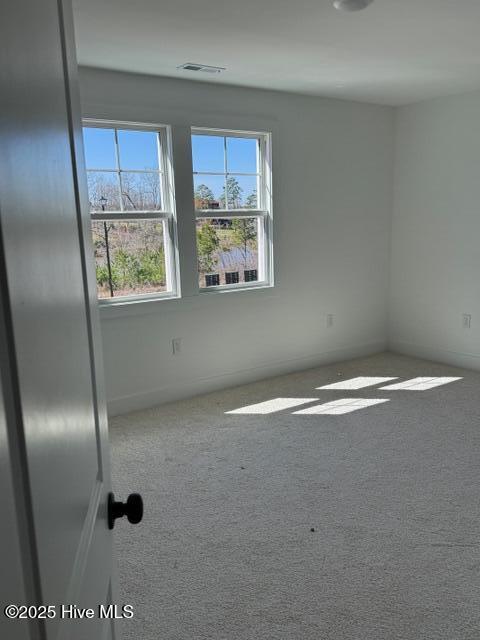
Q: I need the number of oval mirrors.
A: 0